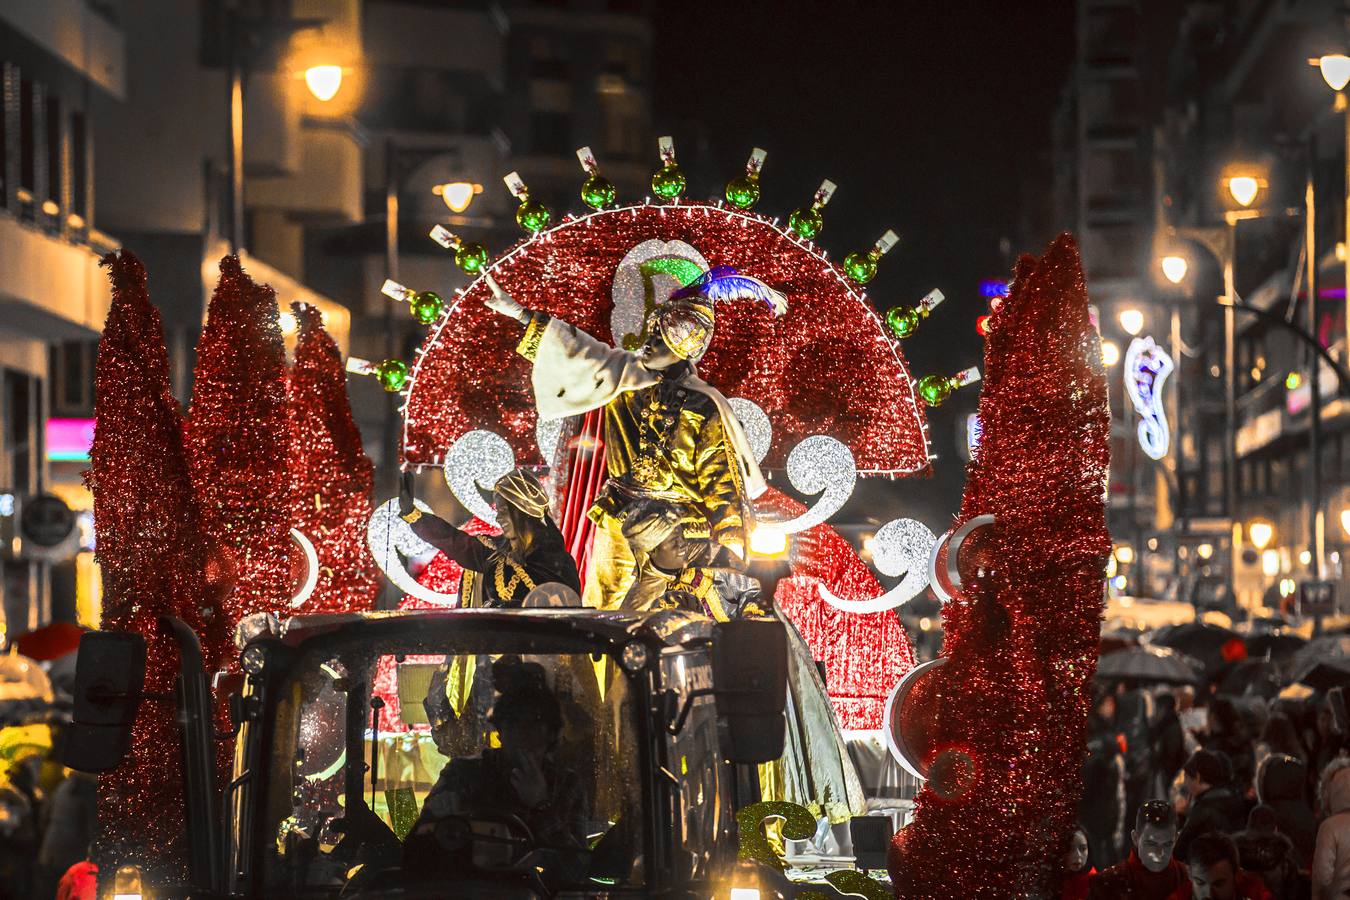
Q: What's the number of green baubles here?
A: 11